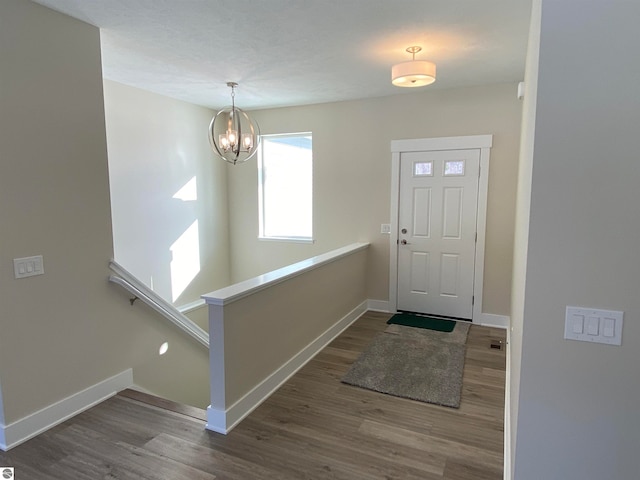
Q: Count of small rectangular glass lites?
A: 2